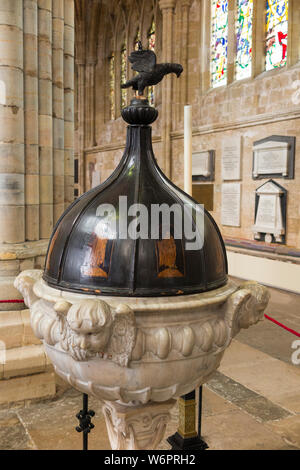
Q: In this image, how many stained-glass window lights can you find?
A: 7